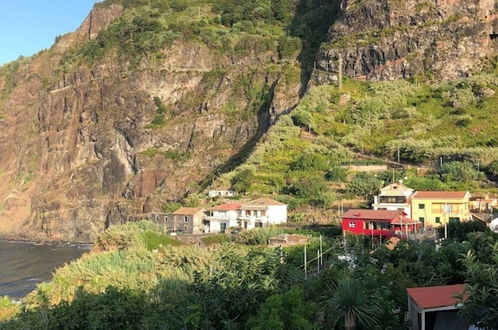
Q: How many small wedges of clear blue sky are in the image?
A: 1